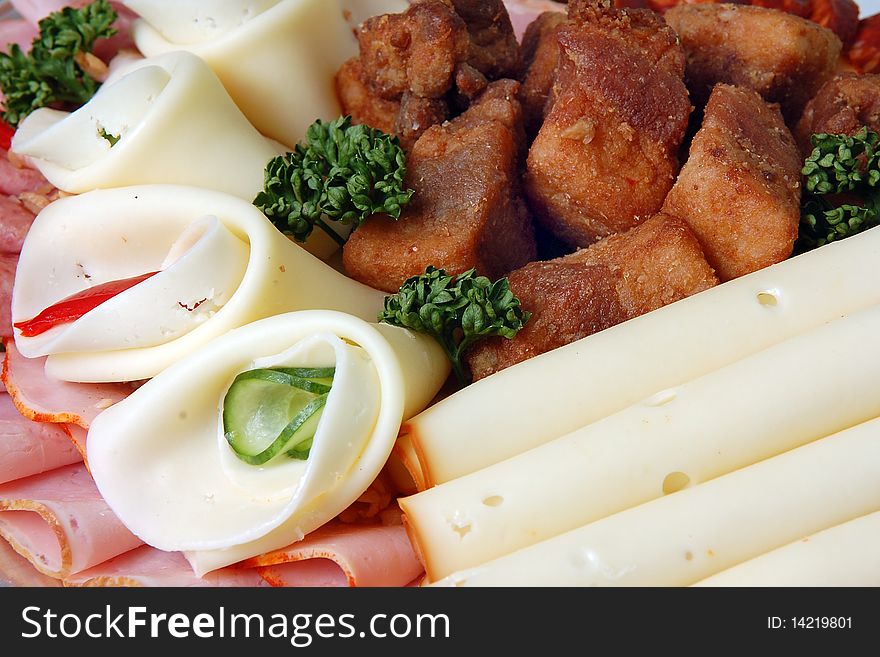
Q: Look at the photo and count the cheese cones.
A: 4